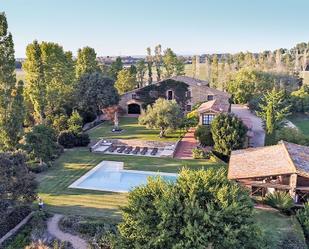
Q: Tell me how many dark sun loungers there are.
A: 6